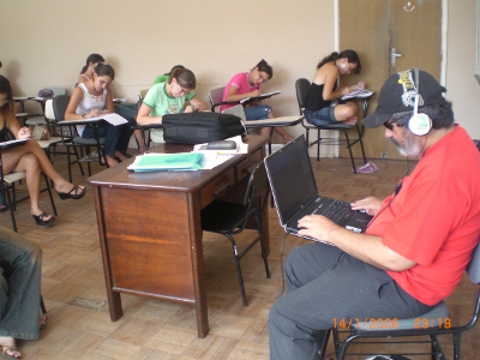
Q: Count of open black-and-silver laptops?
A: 1